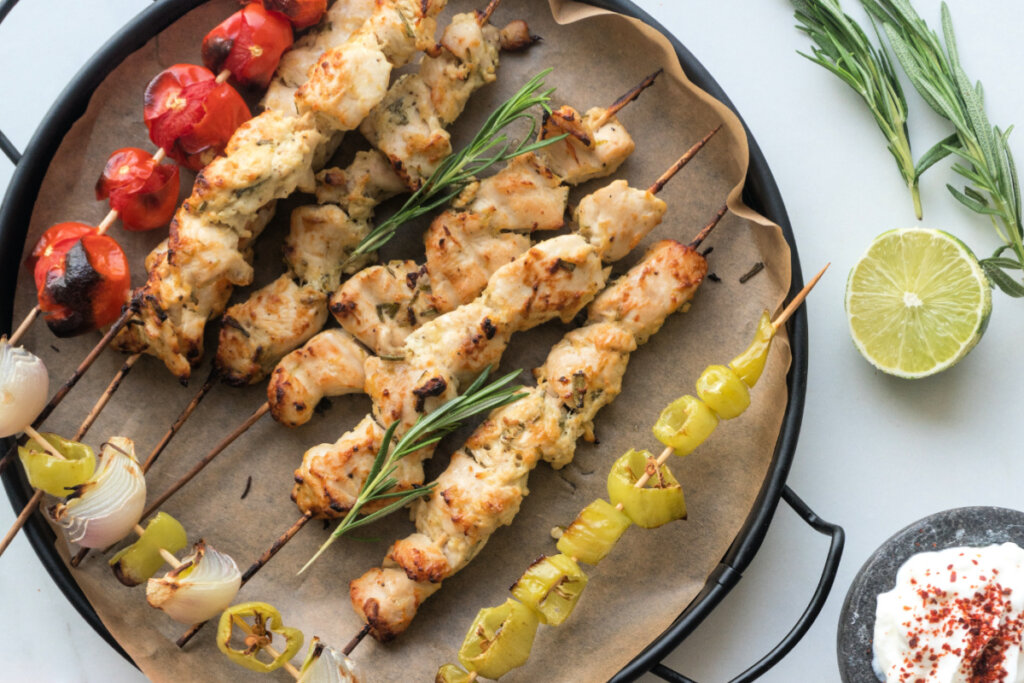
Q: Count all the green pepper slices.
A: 11